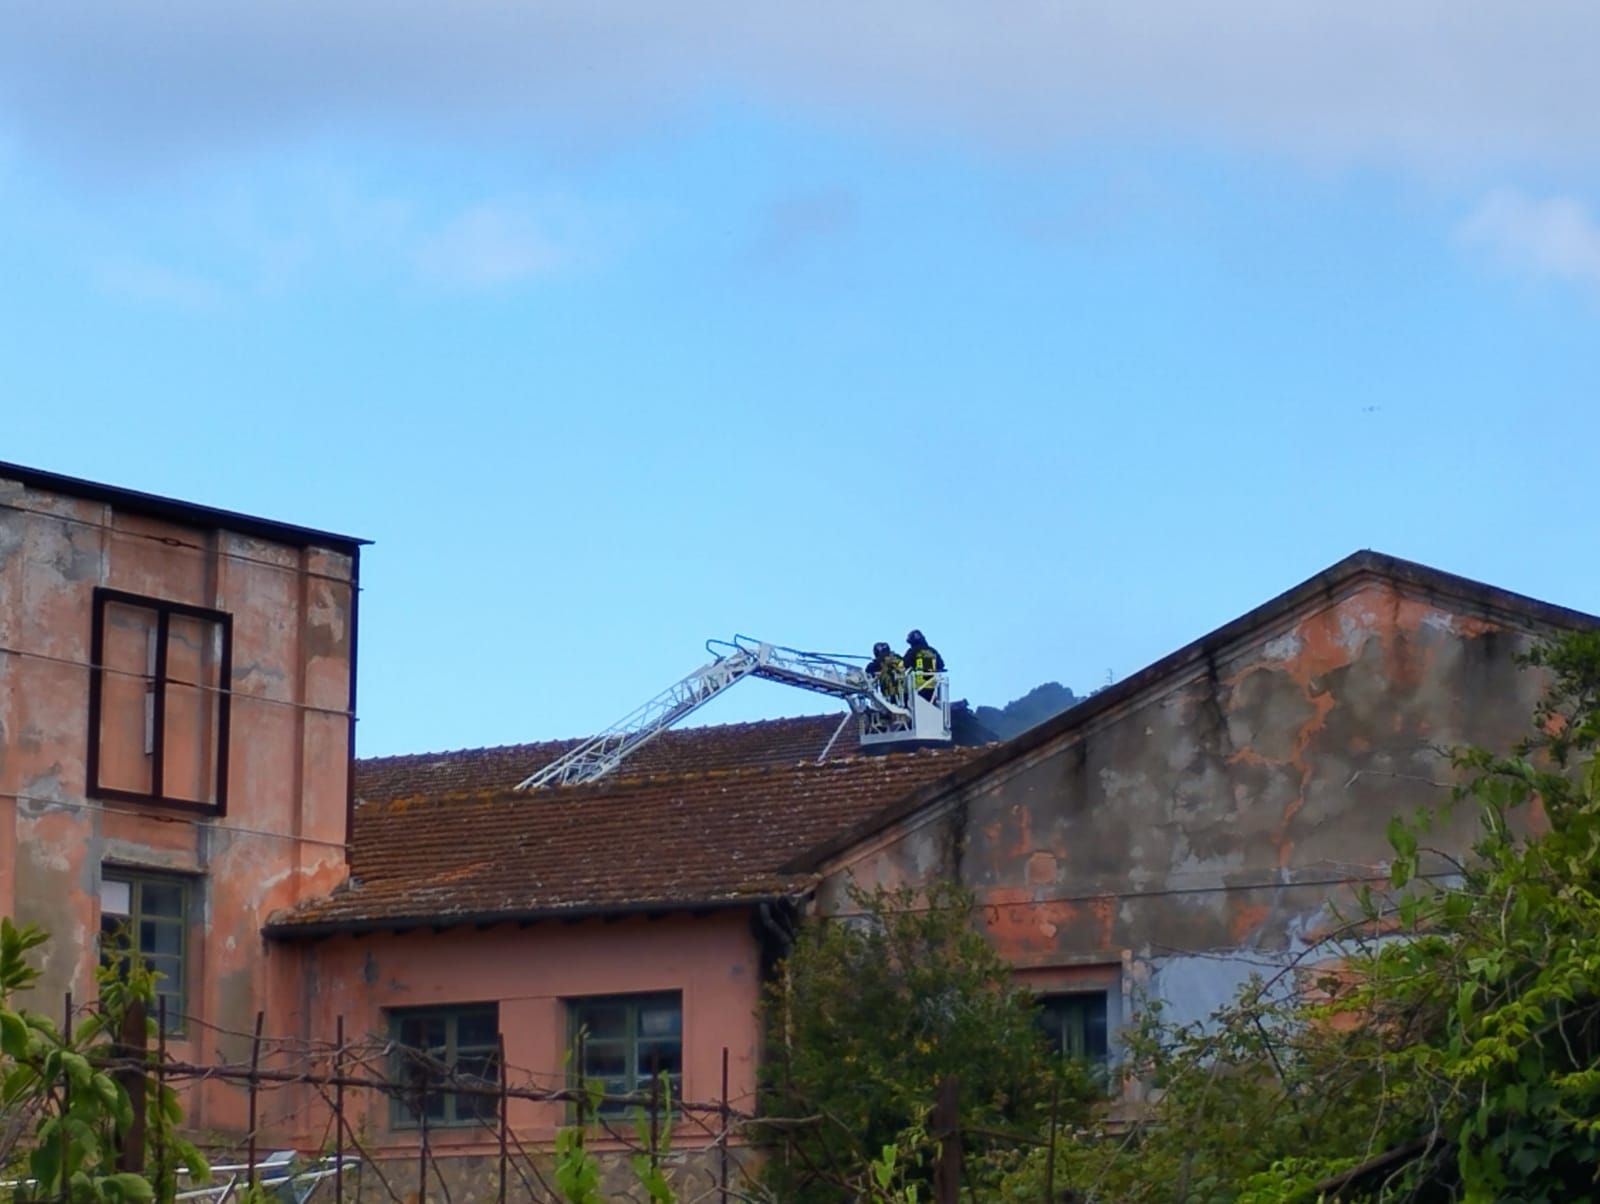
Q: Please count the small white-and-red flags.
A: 0